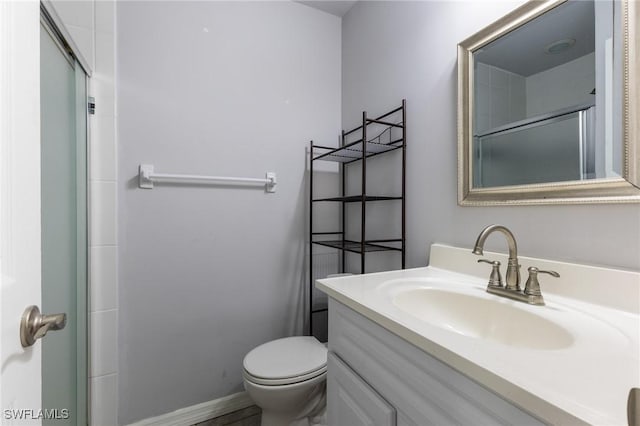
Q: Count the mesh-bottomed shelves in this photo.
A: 3